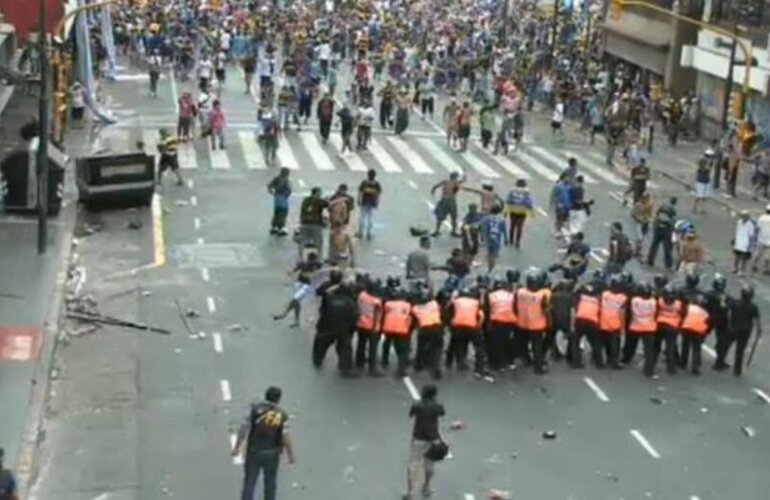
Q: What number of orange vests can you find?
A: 11